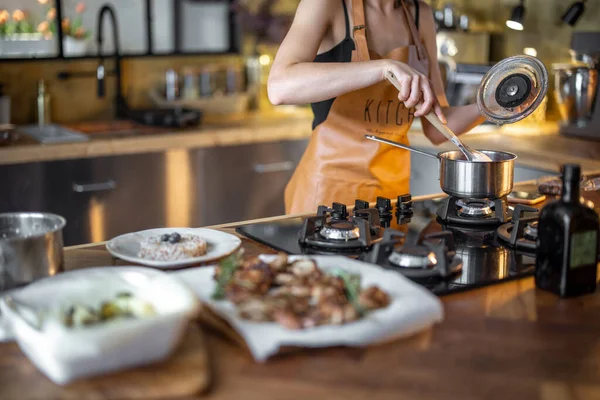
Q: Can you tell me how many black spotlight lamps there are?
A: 2